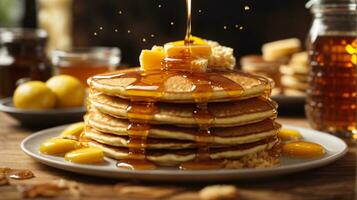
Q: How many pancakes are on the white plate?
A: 5